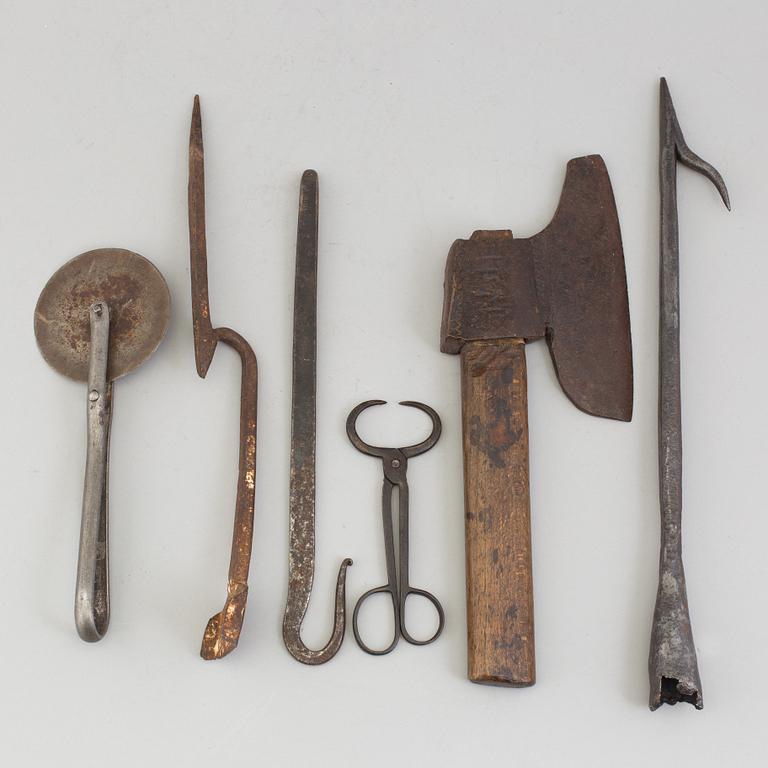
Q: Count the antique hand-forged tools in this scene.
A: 6